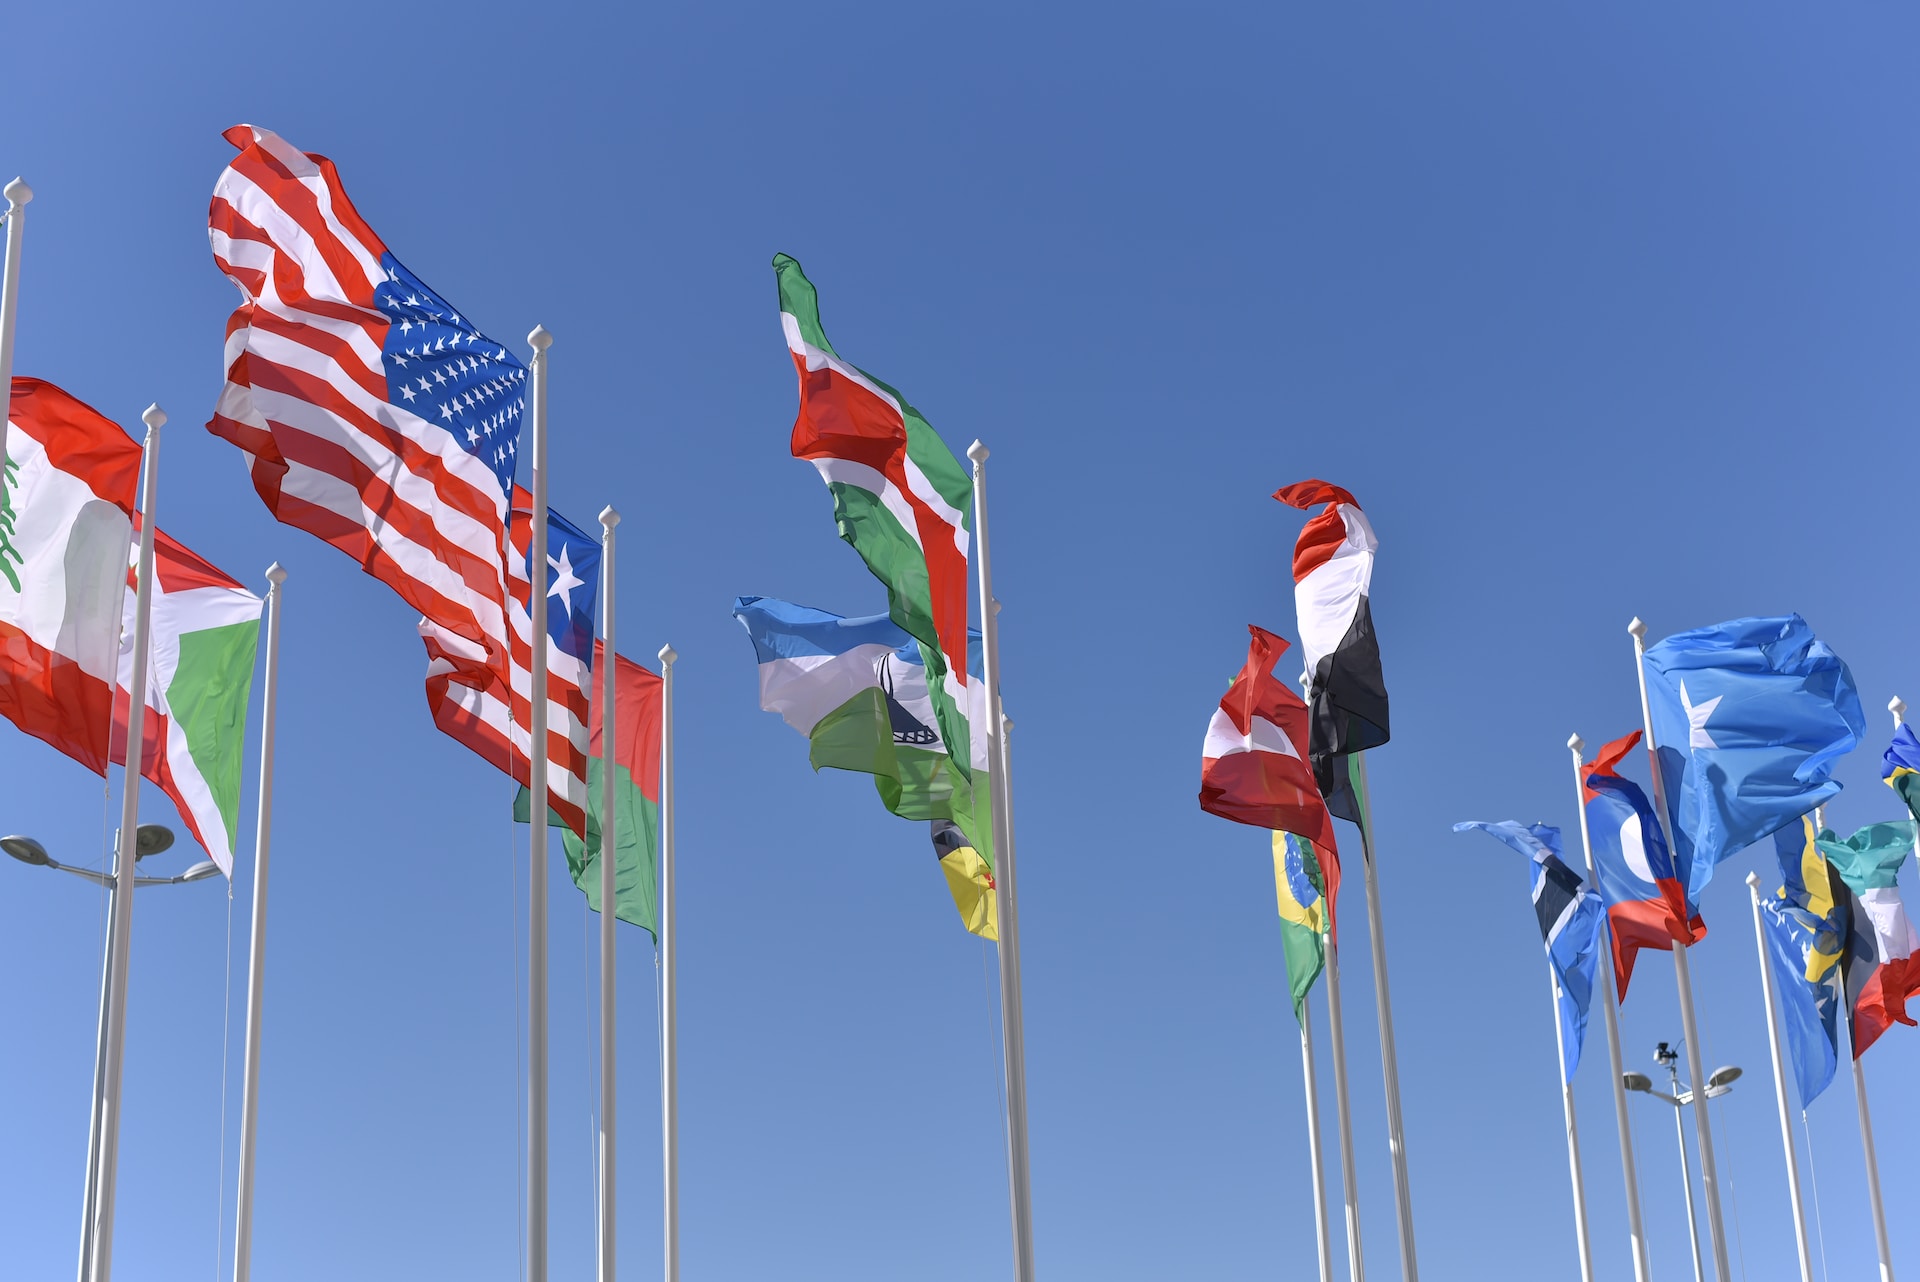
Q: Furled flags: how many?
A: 0